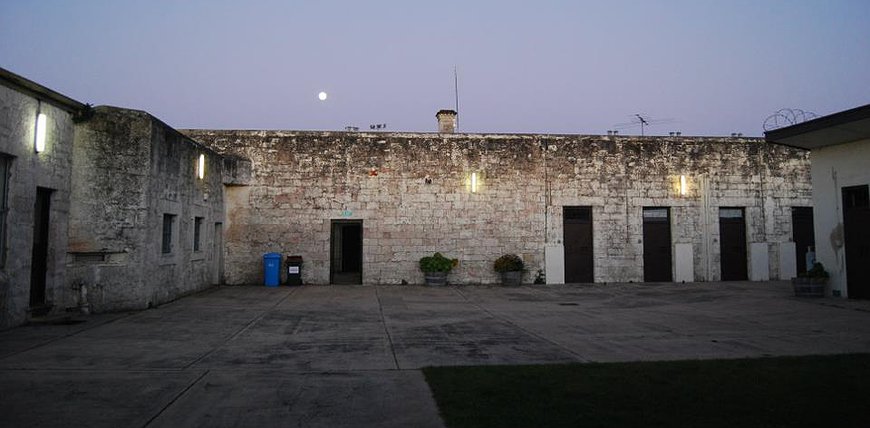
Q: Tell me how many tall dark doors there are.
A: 7